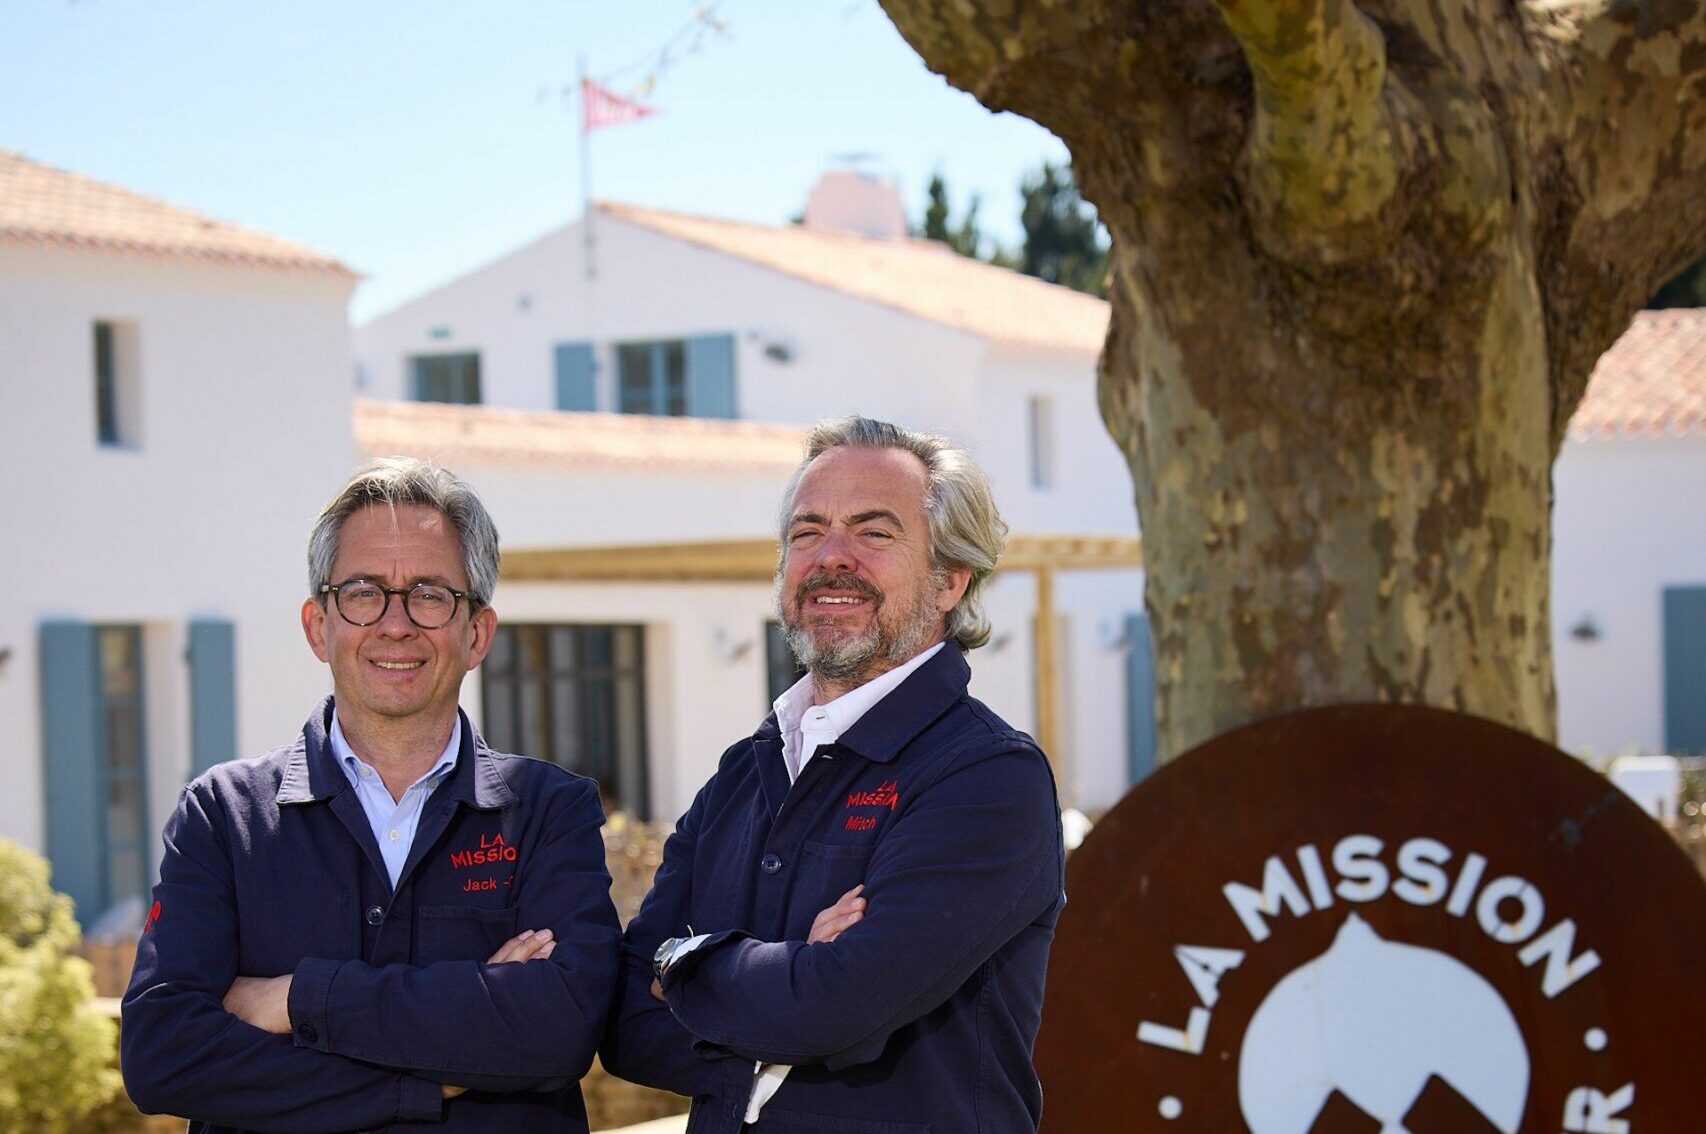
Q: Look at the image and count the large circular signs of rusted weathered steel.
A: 1